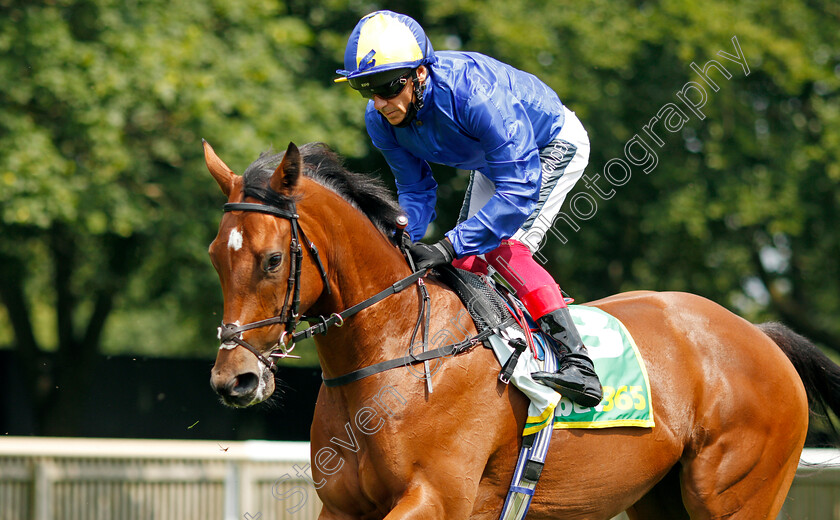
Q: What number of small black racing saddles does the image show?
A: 1